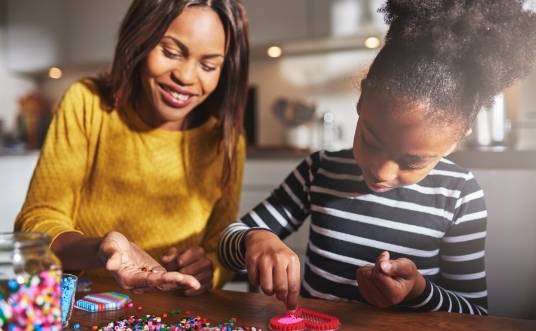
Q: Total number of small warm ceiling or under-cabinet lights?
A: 3